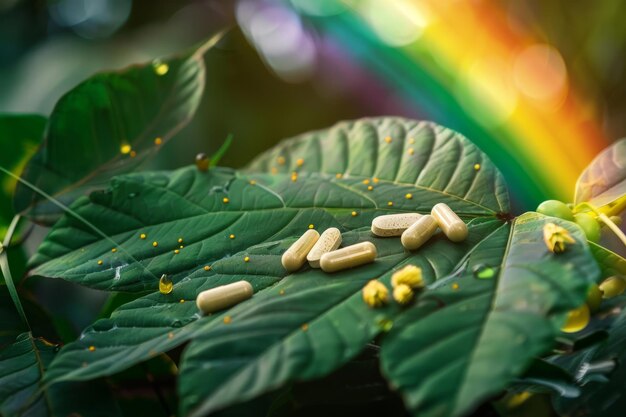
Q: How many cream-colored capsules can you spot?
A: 7